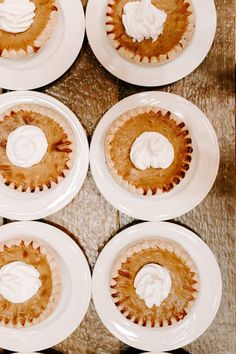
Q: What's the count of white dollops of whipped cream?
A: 6